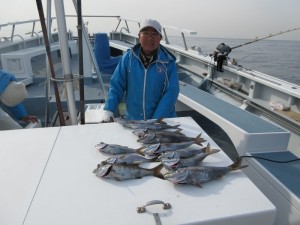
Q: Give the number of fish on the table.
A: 11